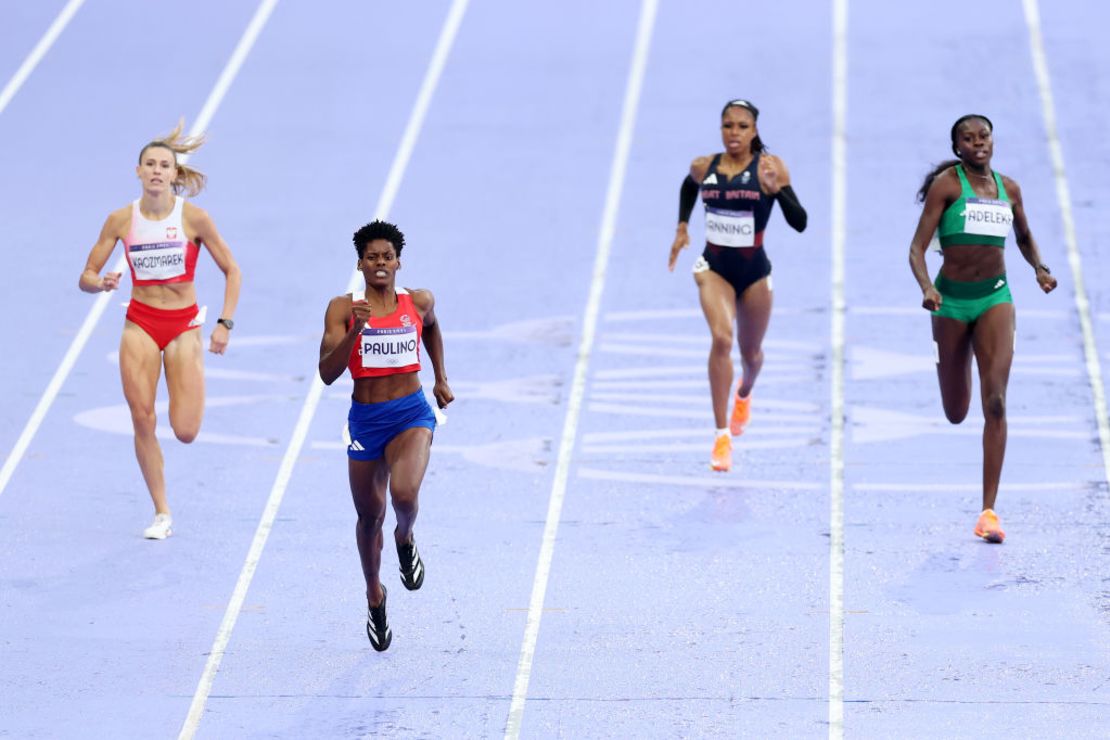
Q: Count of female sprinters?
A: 4